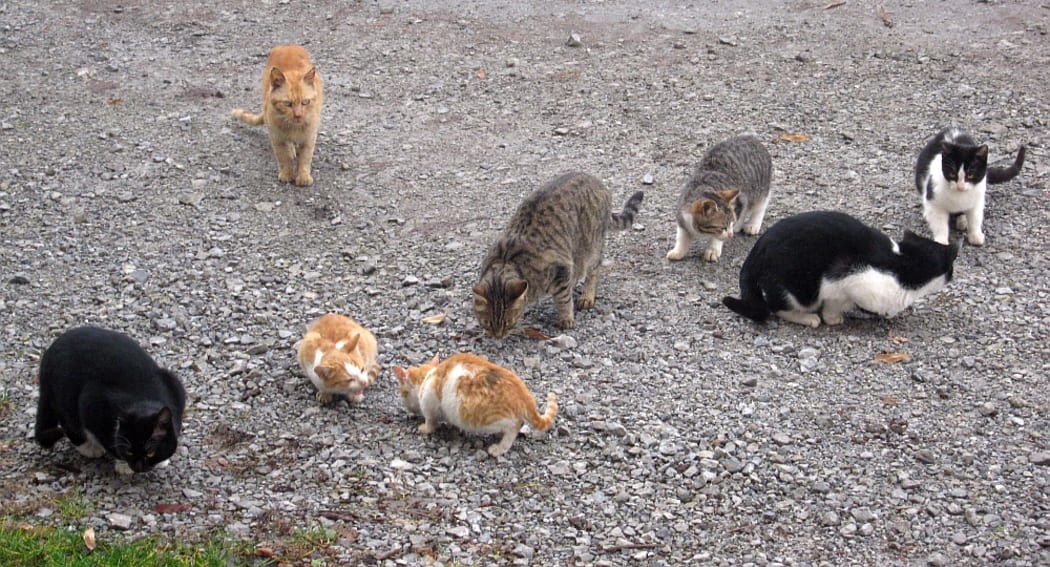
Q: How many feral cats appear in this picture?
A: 8